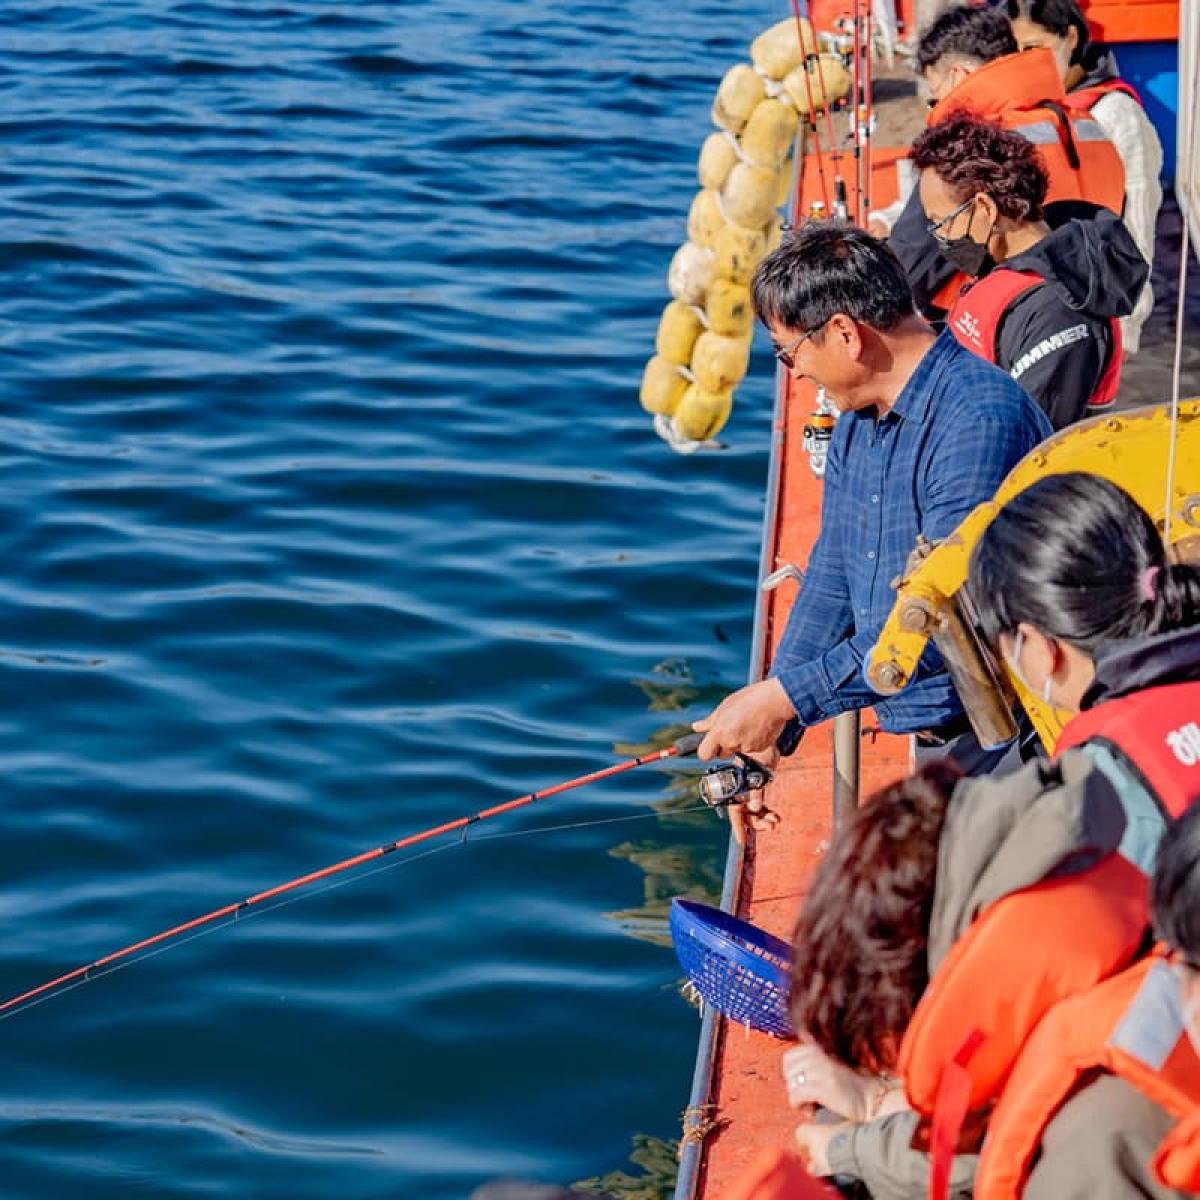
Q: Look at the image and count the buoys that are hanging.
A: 14